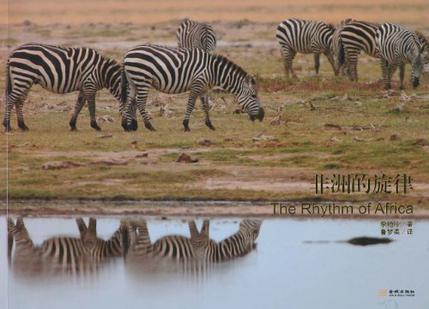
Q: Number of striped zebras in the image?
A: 6